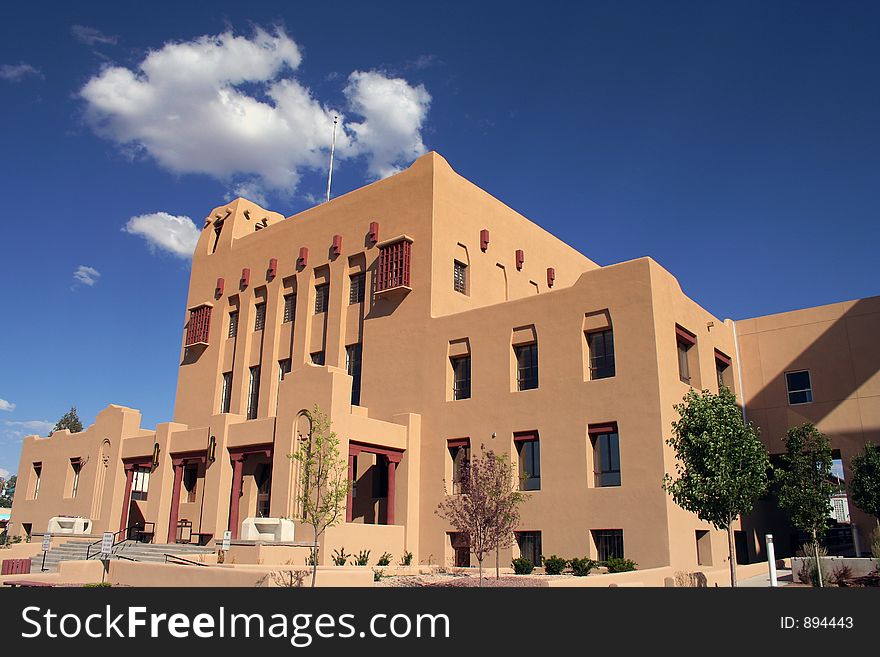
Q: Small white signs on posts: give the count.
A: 3